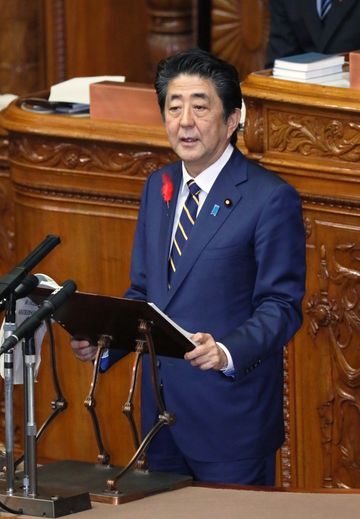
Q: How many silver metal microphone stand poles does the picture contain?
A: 2